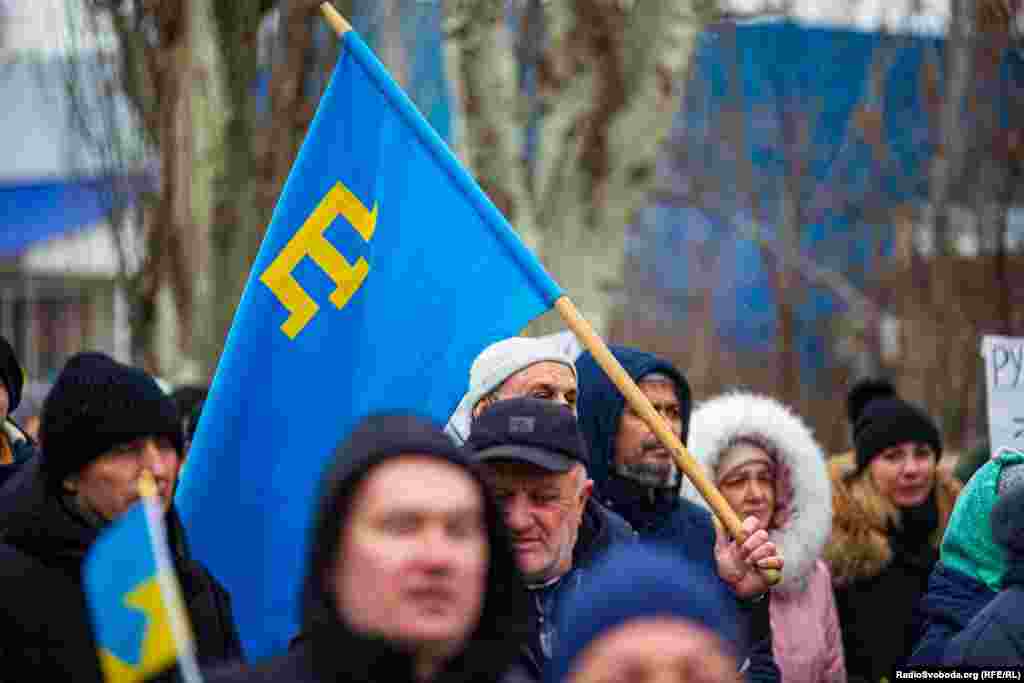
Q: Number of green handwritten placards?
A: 0